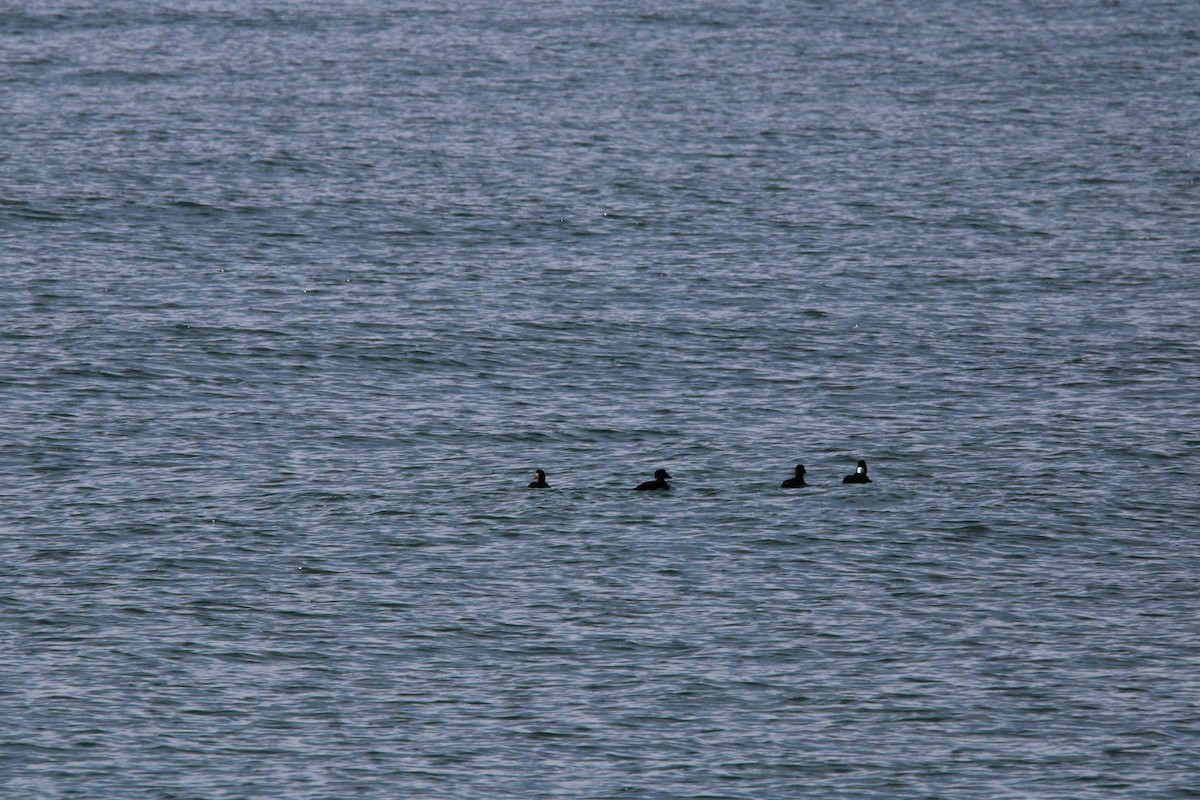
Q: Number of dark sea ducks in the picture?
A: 4